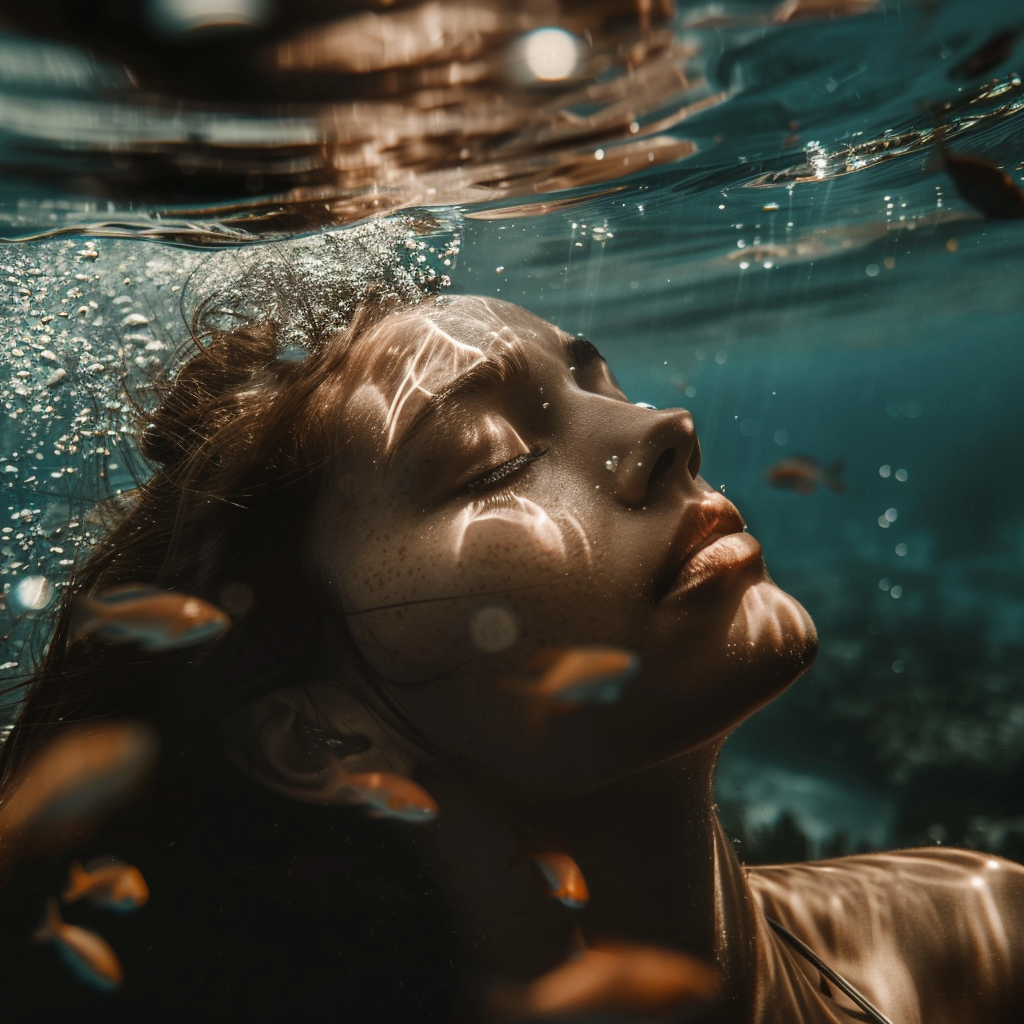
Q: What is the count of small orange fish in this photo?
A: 9